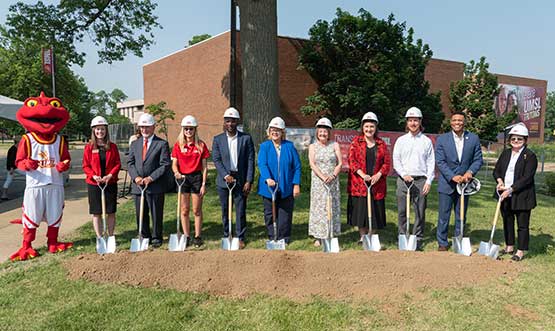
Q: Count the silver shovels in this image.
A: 10